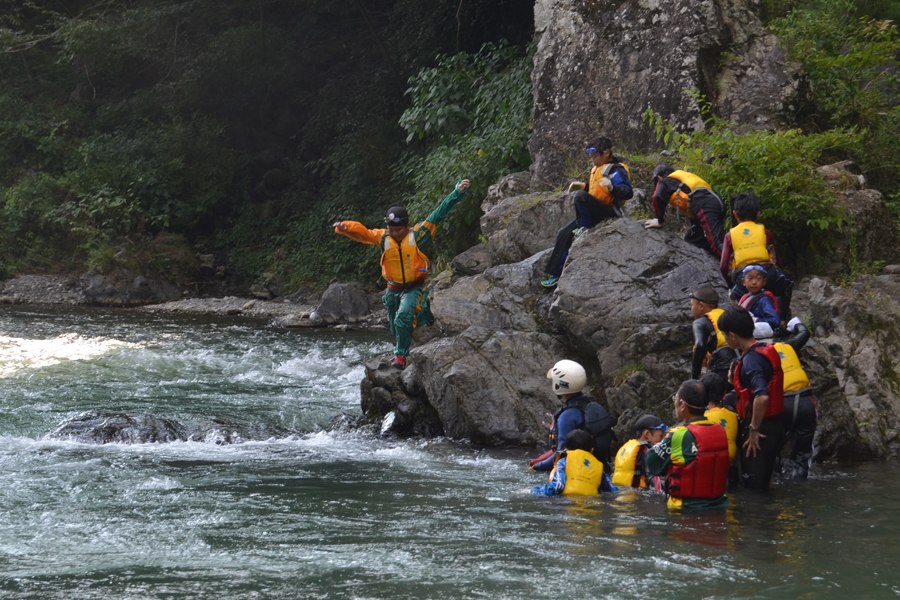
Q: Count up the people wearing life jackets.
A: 13